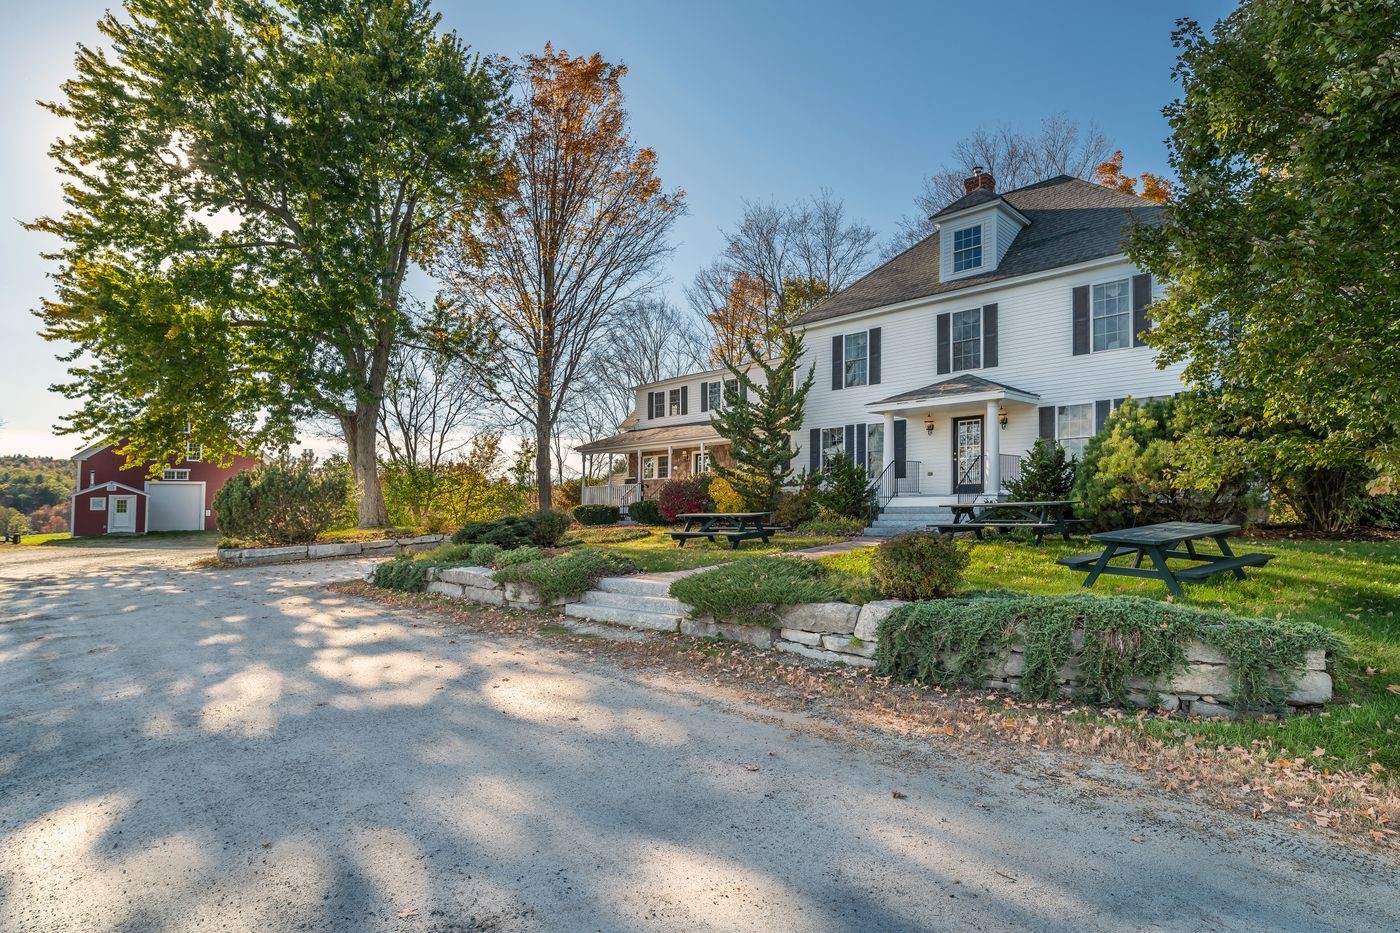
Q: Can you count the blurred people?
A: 0